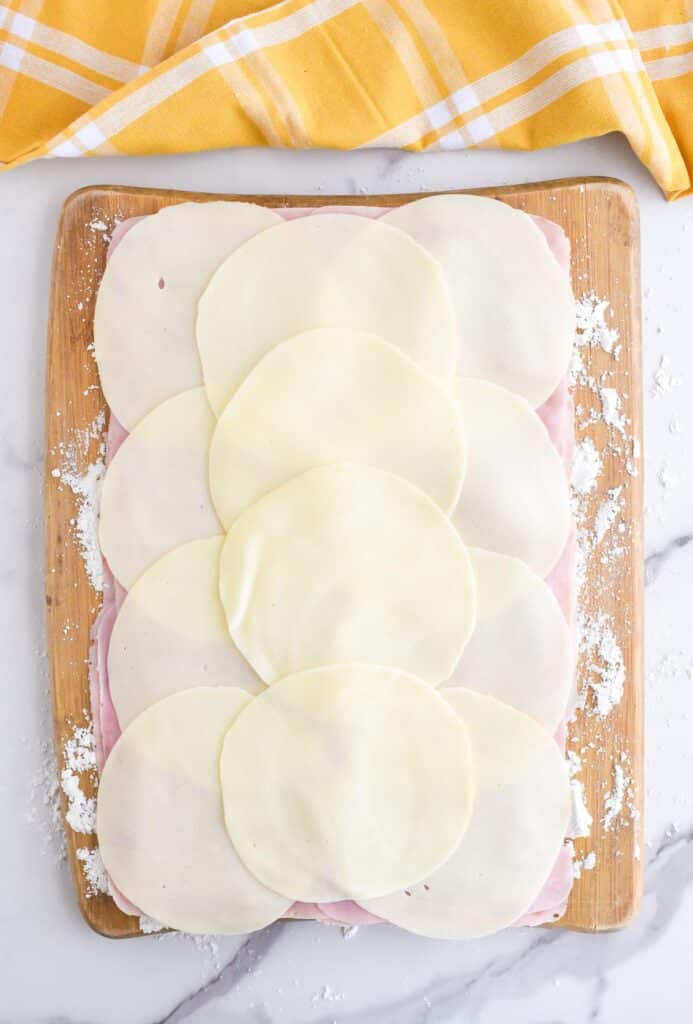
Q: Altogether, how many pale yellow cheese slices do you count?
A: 12